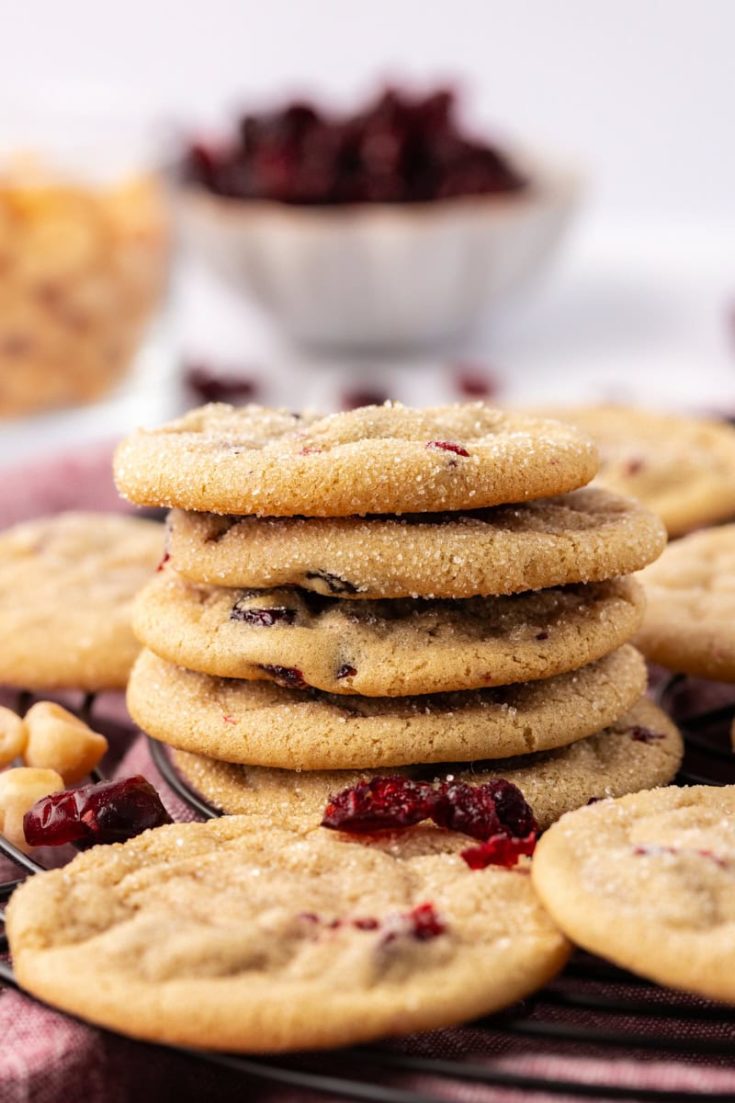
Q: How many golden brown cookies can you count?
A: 10